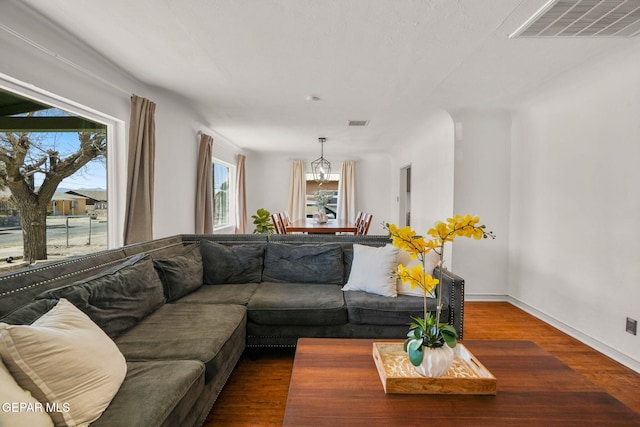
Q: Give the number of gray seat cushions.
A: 5